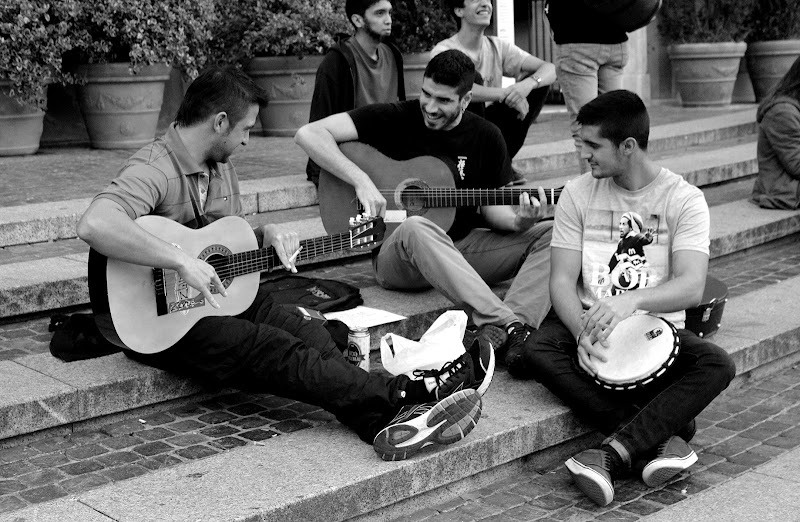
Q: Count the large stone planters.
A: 6